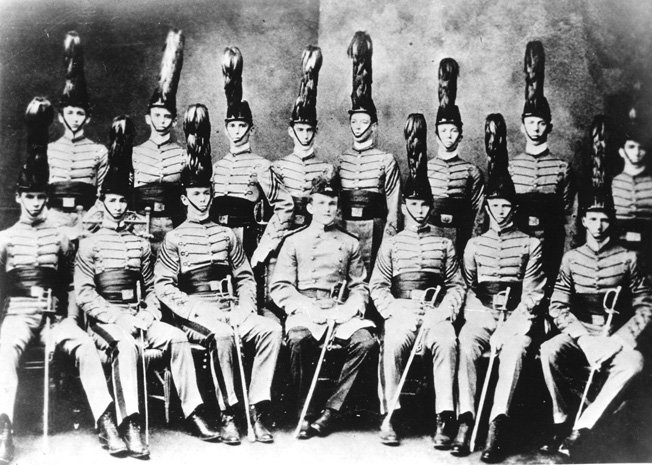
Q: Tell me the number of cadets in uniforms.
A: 15